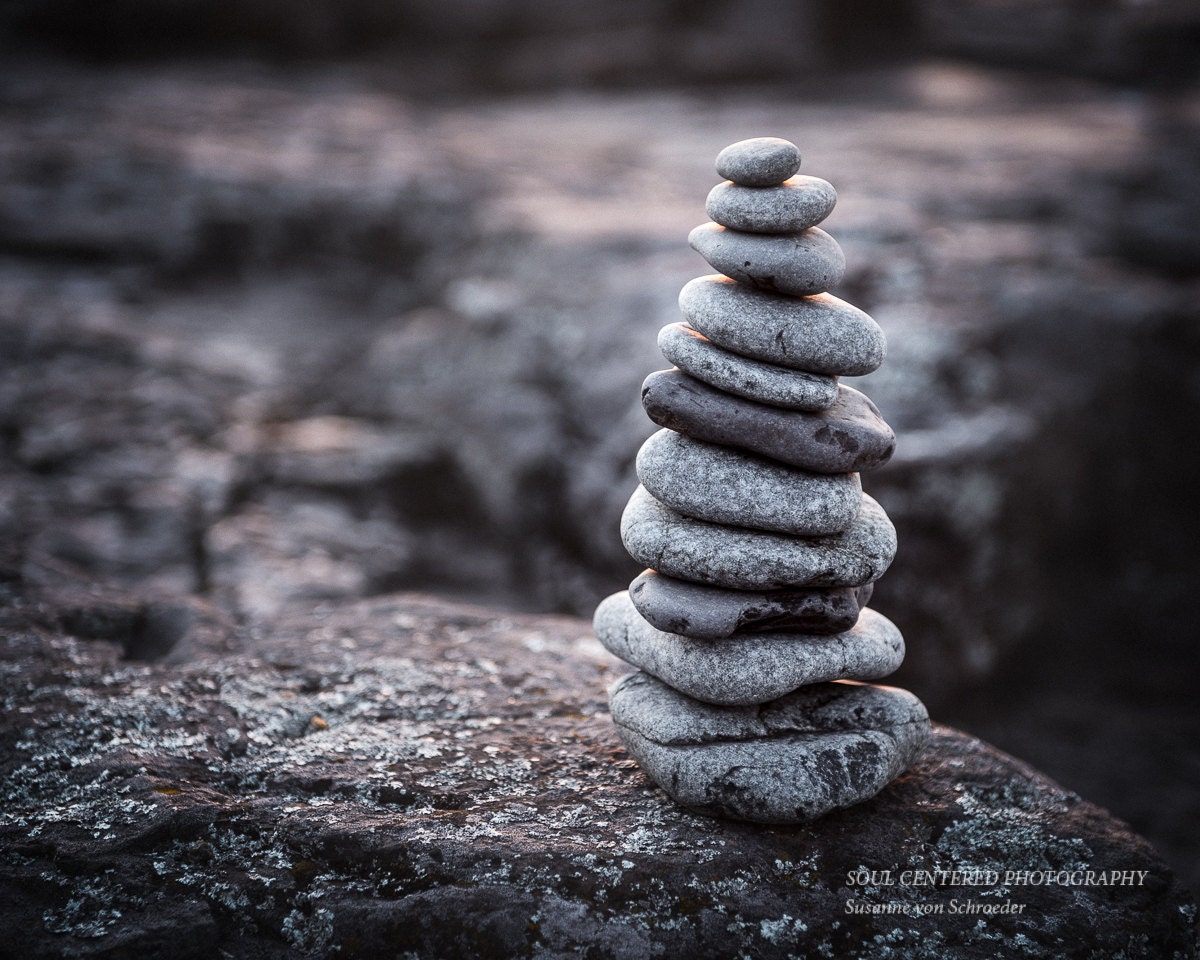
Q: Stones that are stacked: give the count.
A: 11